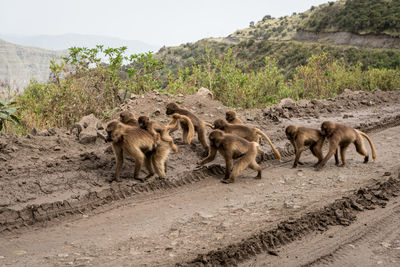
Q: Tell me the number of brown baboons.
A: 9